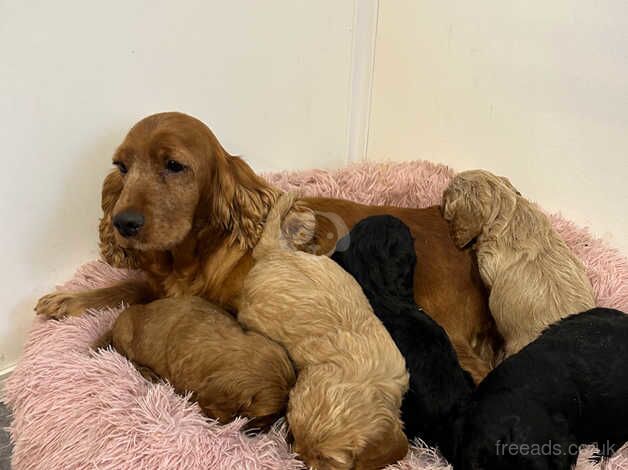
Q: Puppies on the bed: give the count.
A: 5